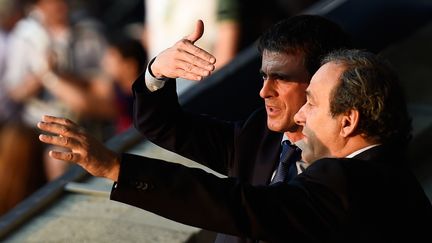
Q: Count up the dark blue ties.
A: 1